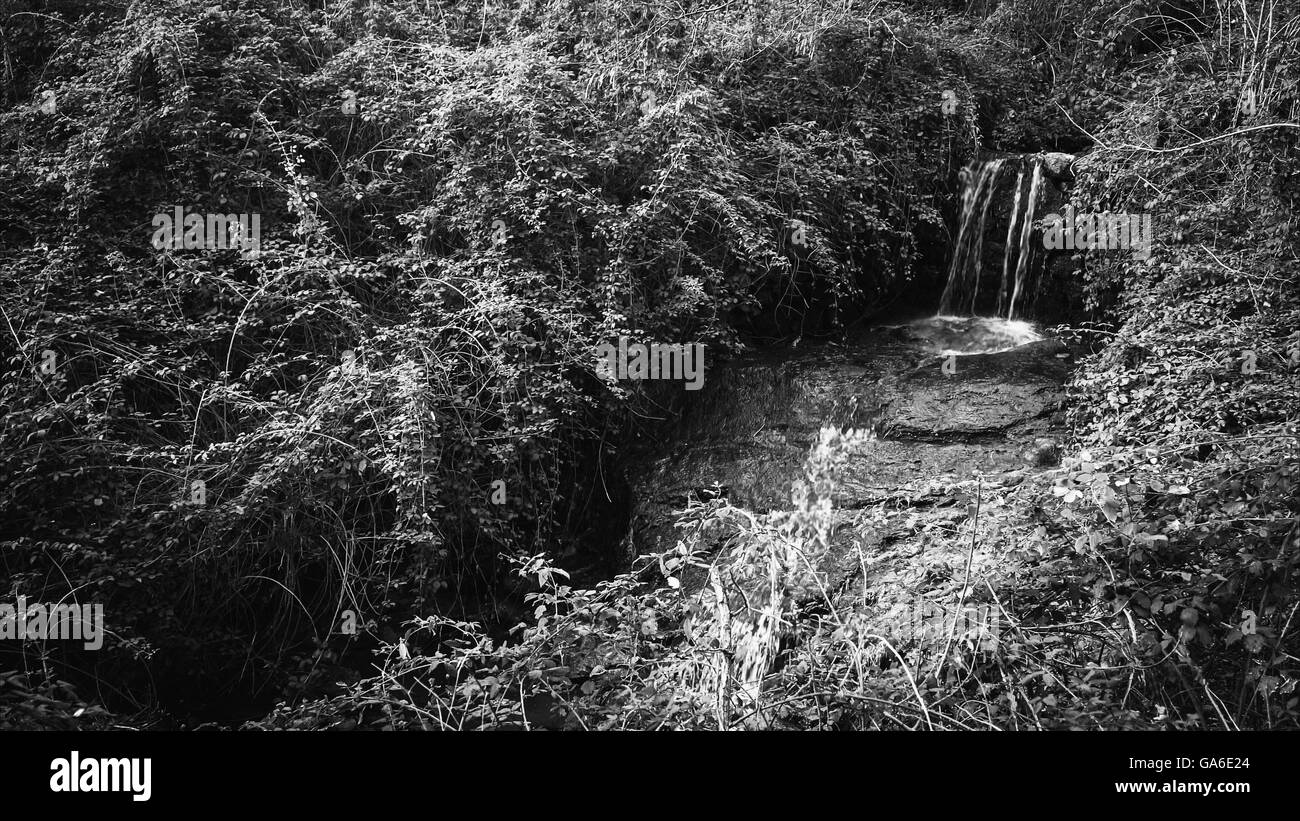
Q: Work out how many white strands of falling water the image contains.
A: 4